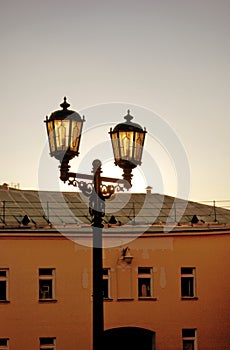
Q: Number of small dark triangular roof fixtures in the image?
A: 3